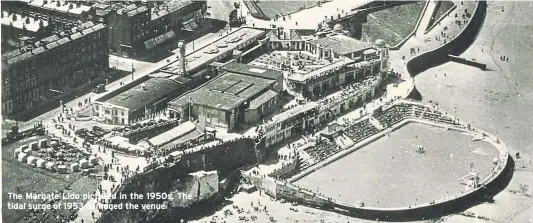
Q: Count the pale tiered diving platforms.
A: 1